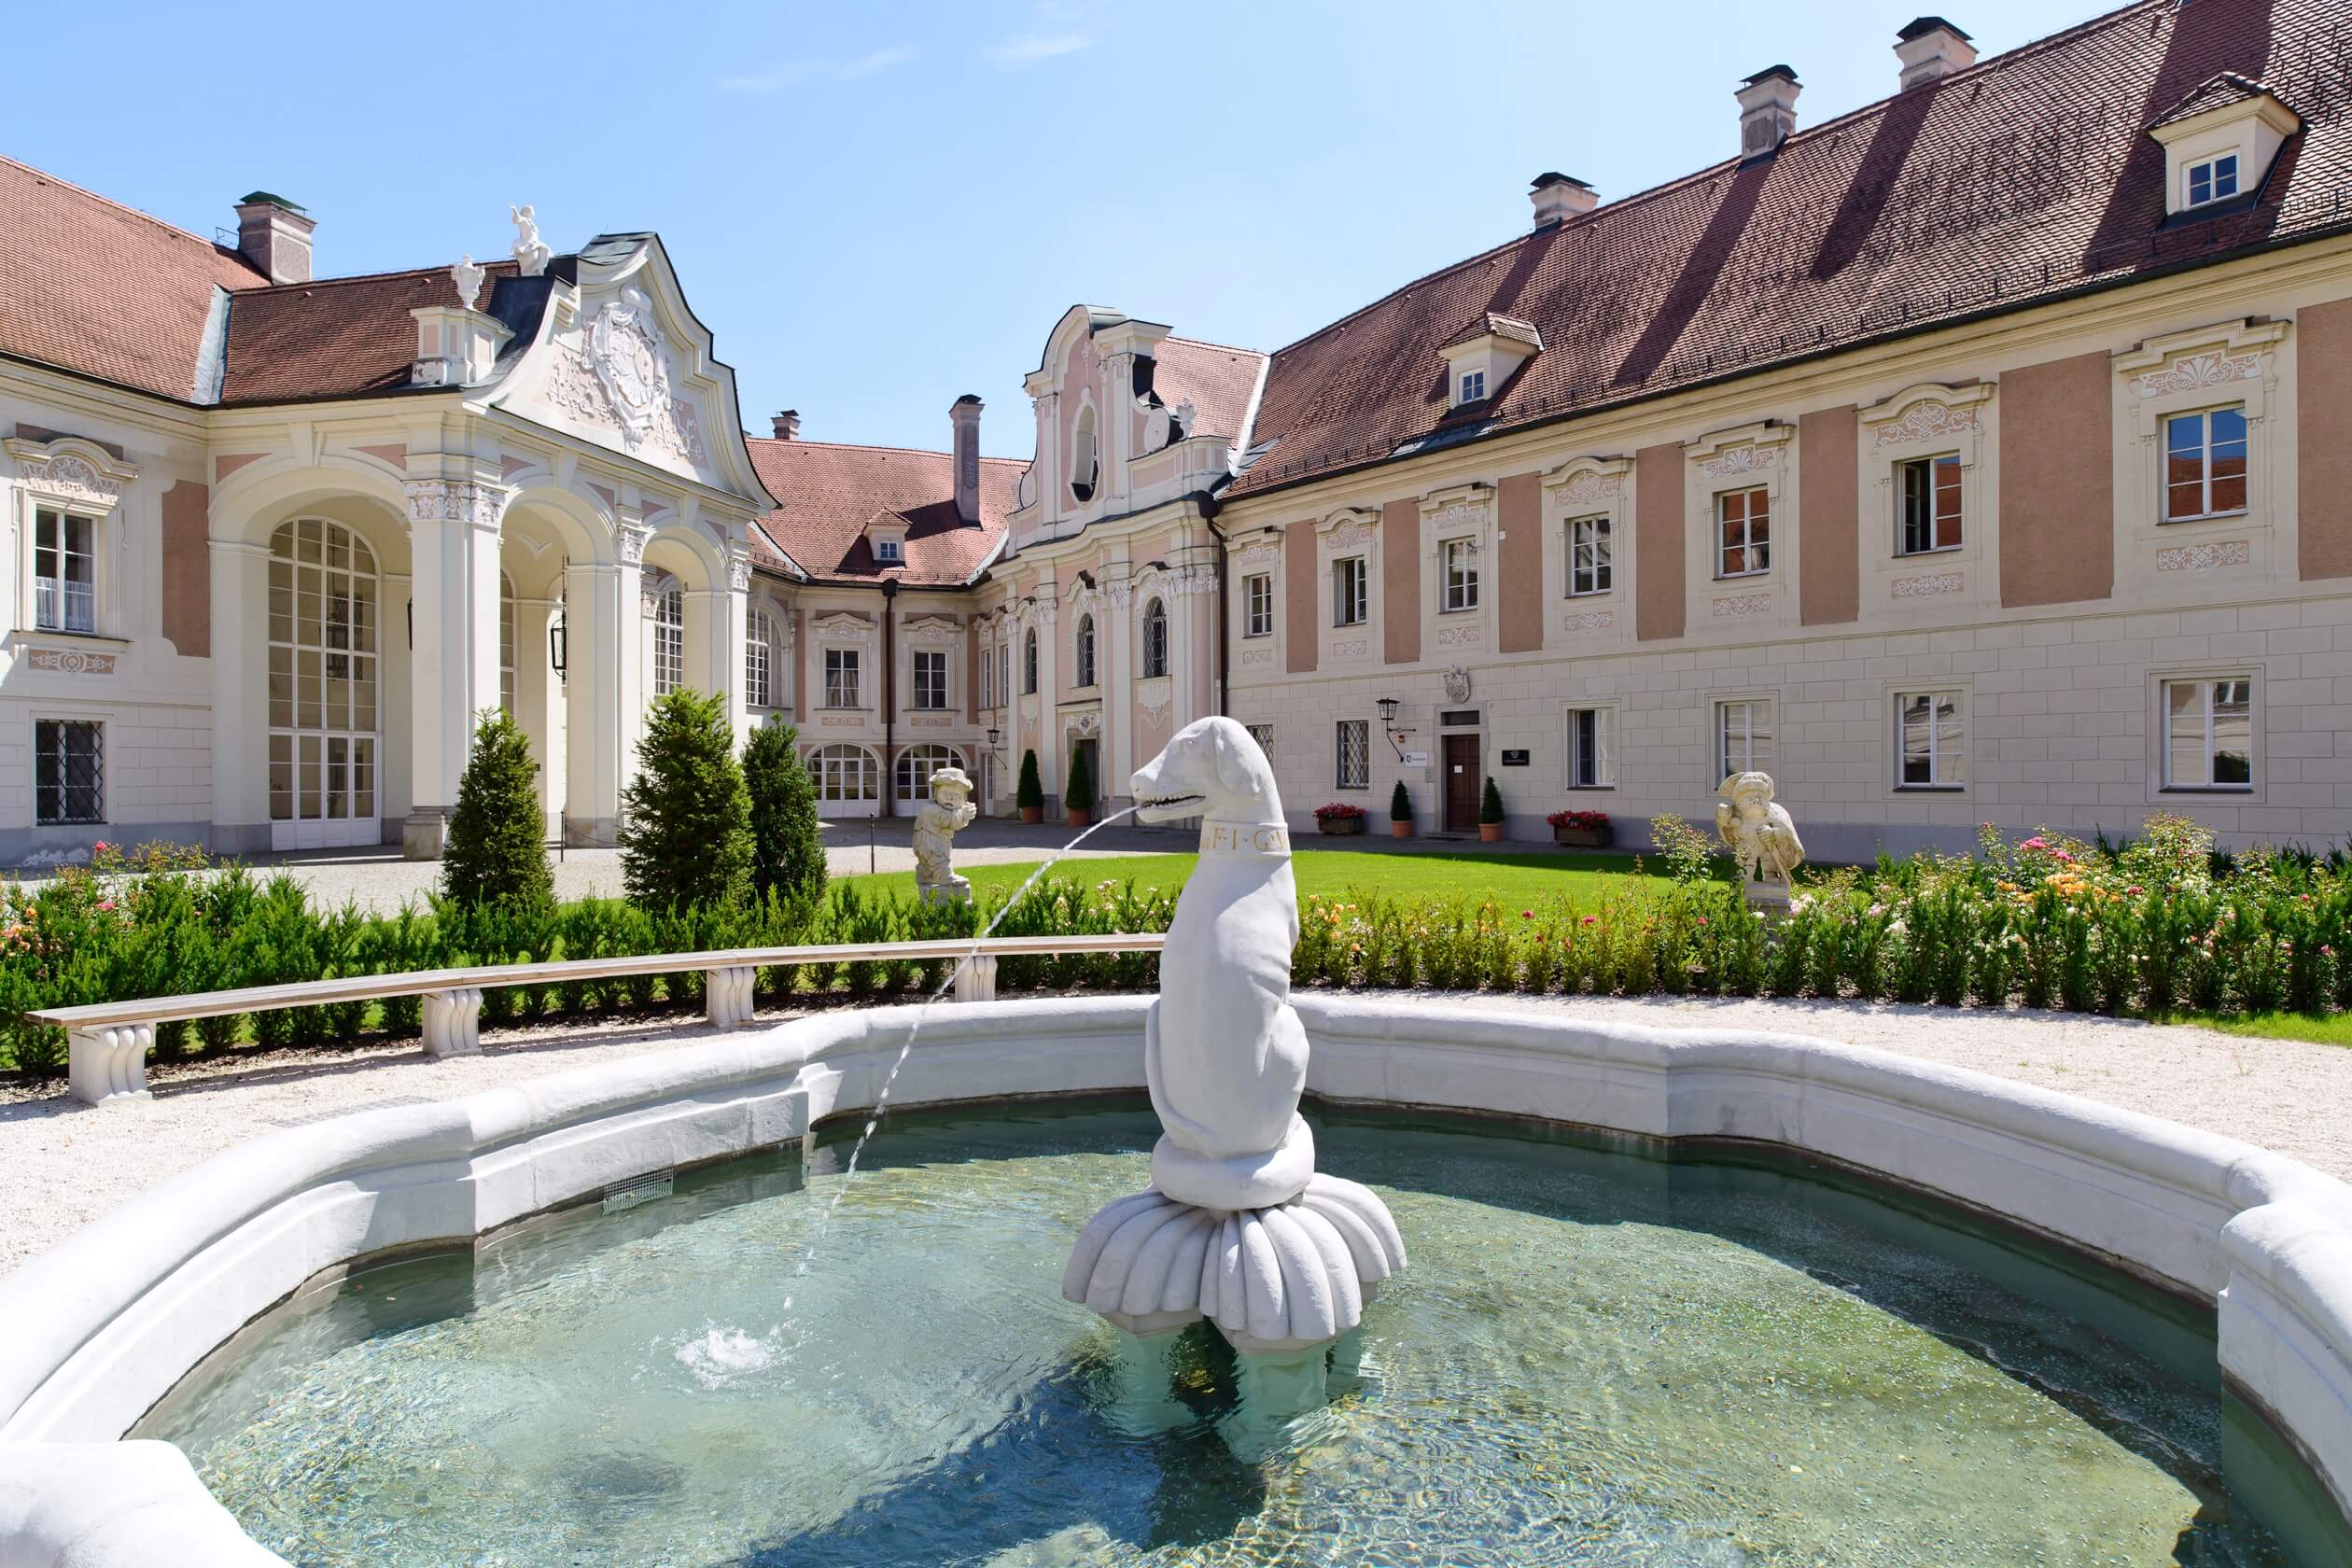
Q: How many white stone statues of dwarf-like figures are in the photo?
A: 2